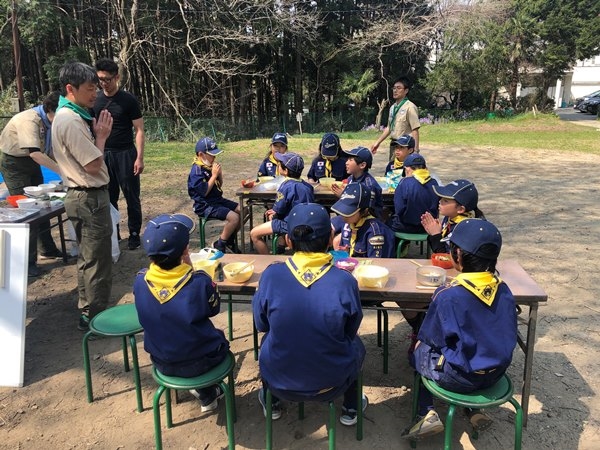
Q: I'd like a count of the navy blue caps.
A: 12